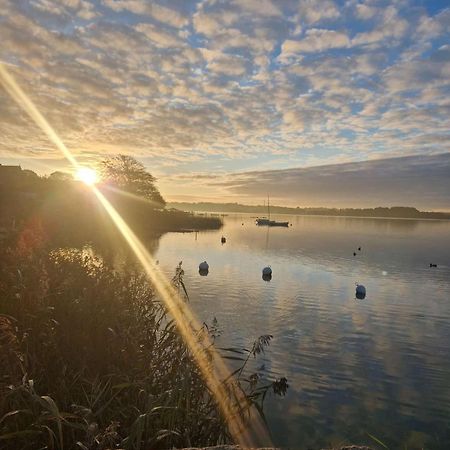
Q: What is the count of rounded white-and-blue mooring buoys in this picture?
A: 3